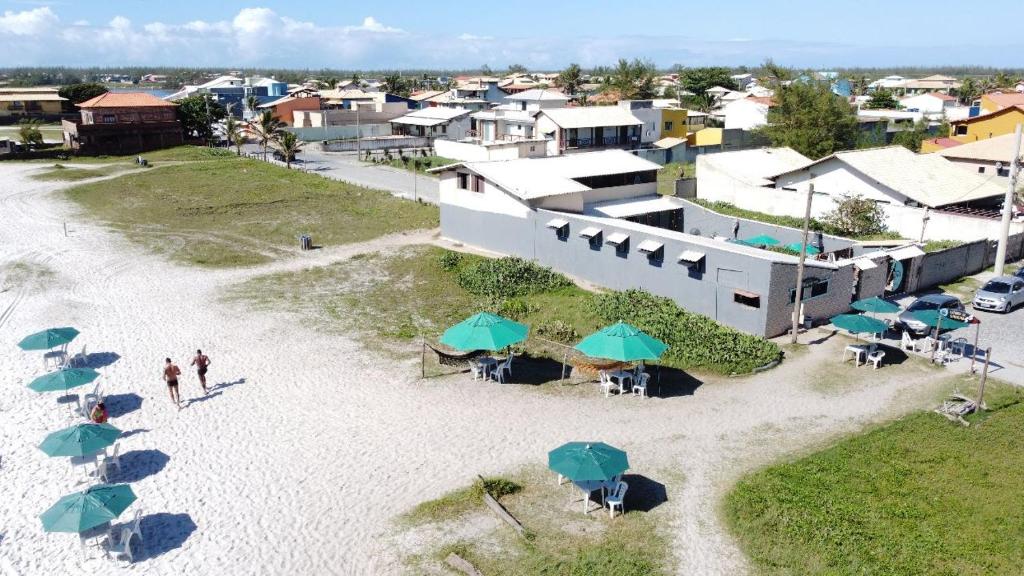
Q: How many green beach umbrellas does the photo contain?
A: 12